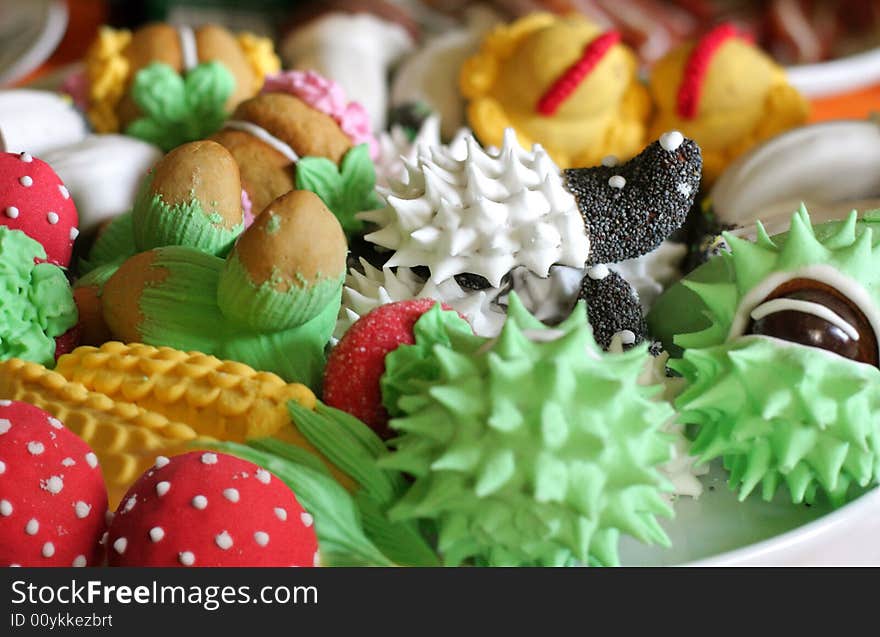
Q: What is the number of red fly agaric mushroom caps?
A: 3